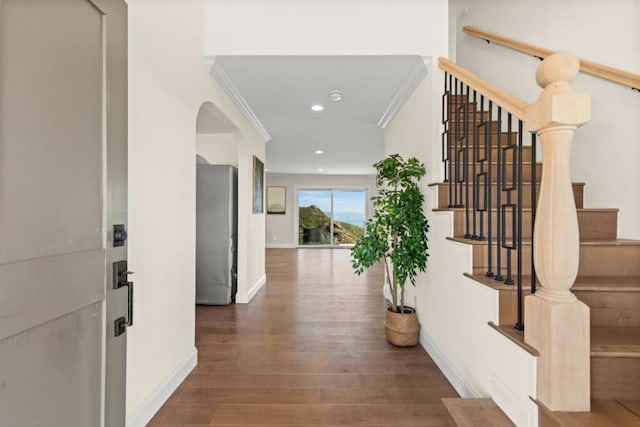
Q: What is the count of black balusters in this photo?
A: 12